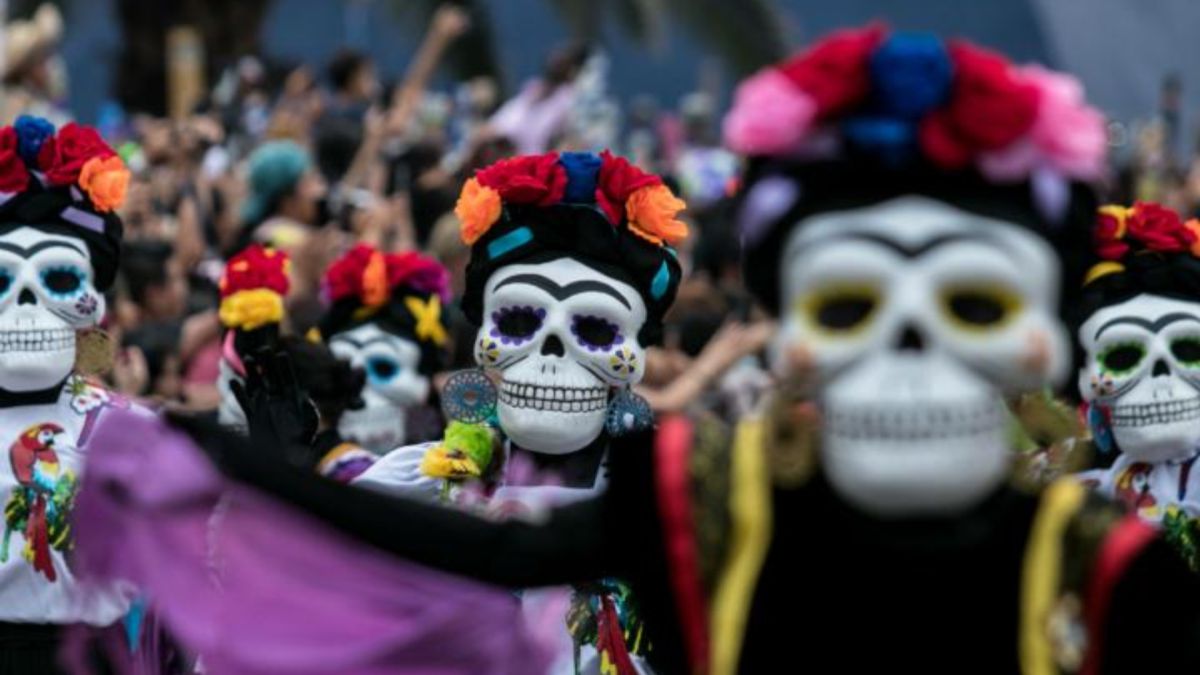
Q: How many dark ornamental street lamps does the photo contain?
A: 0